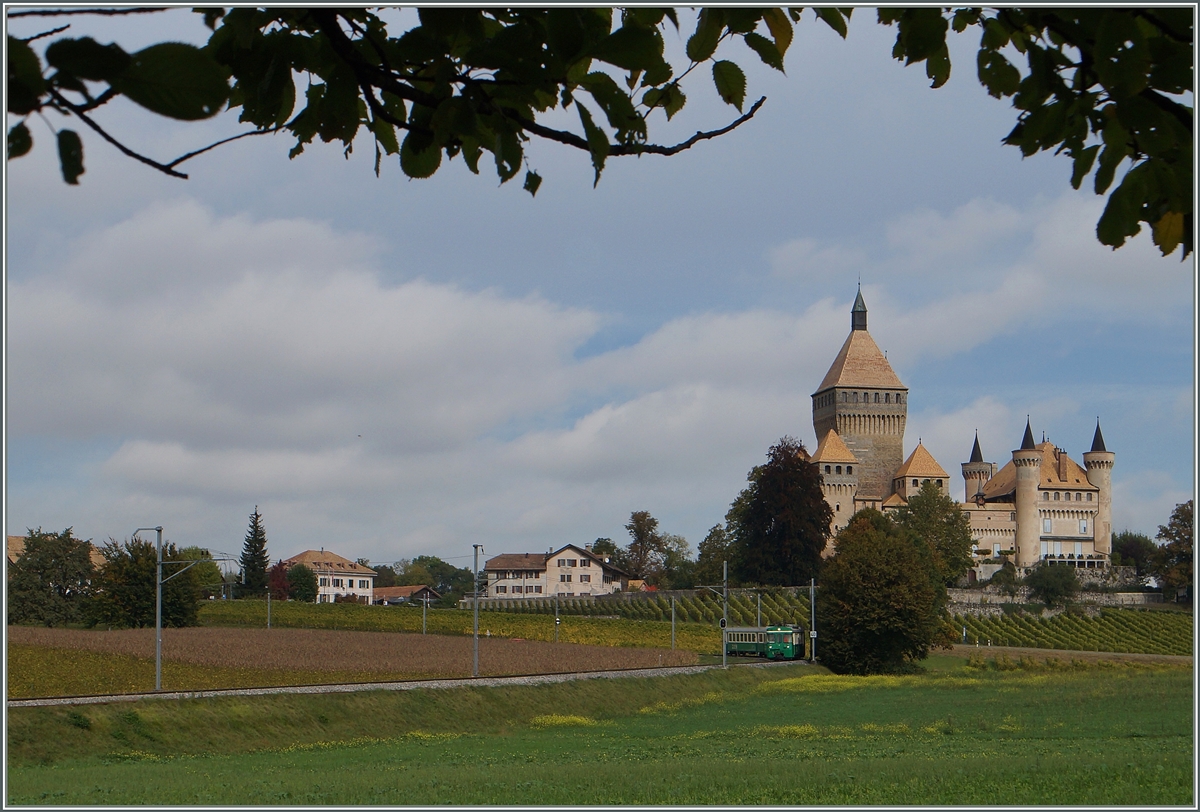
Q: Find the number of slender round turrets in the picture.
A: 3